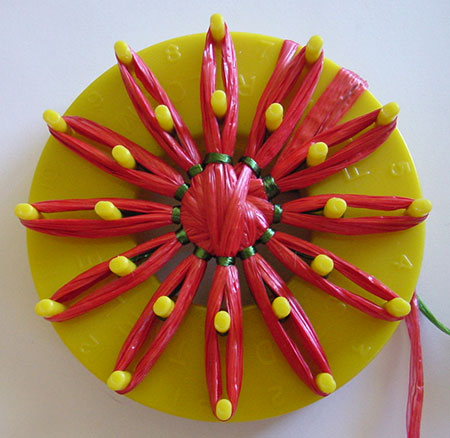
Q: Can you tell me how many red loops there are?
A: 12